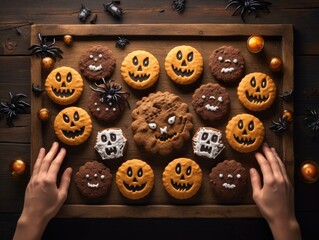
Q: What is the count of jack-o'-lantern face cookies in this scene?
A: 8